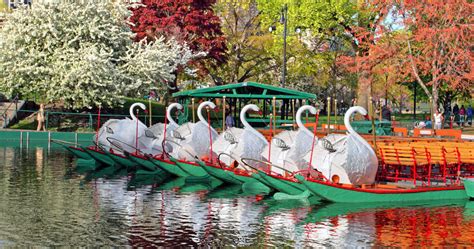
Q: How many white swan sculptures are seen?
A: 6